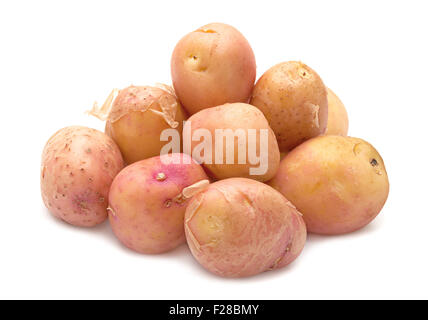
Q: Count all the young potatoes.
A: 9